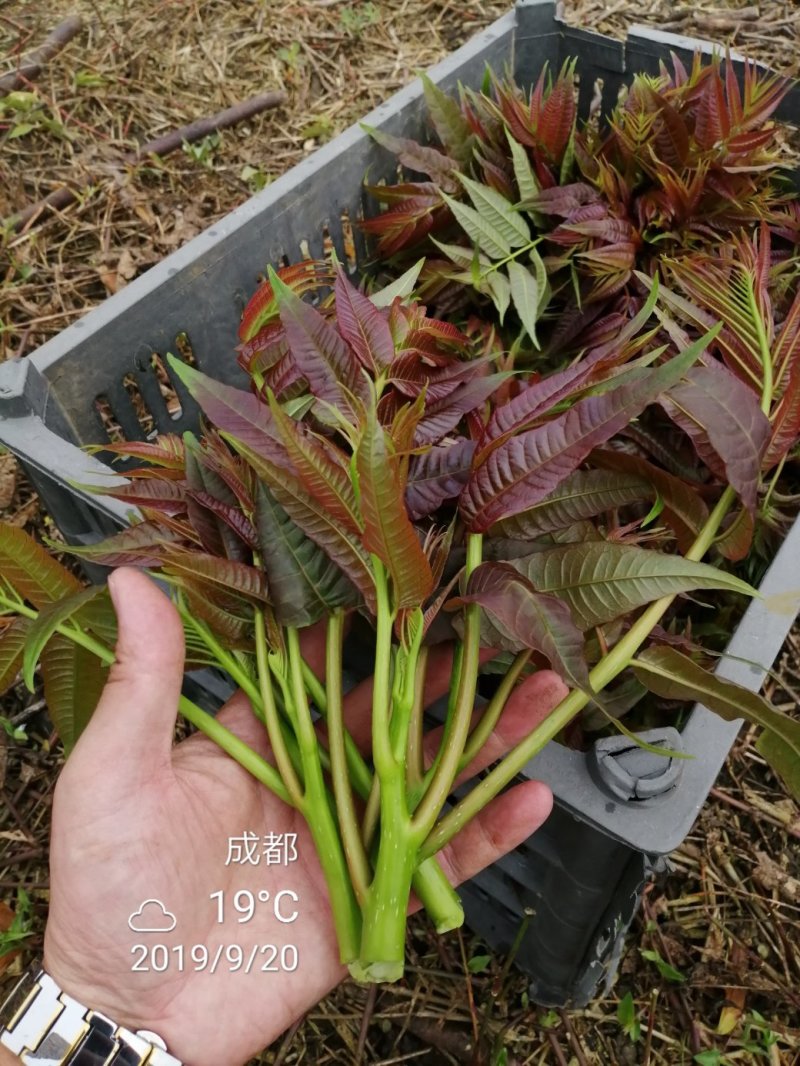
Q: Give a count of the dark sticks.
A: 2